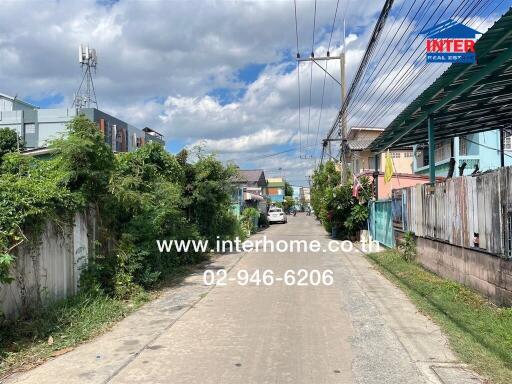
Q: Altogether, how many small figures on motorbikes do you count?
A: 2